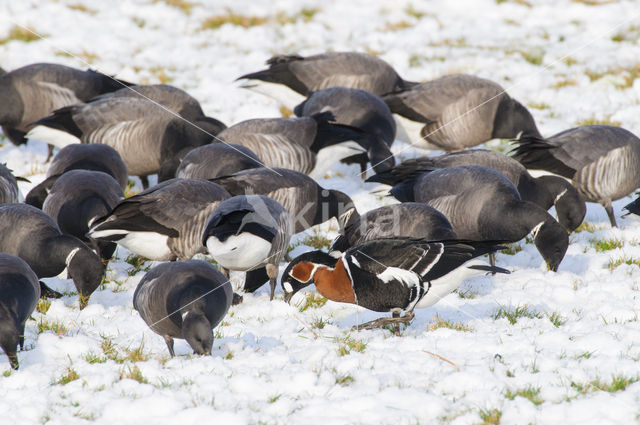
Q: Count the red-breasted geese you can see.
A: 1